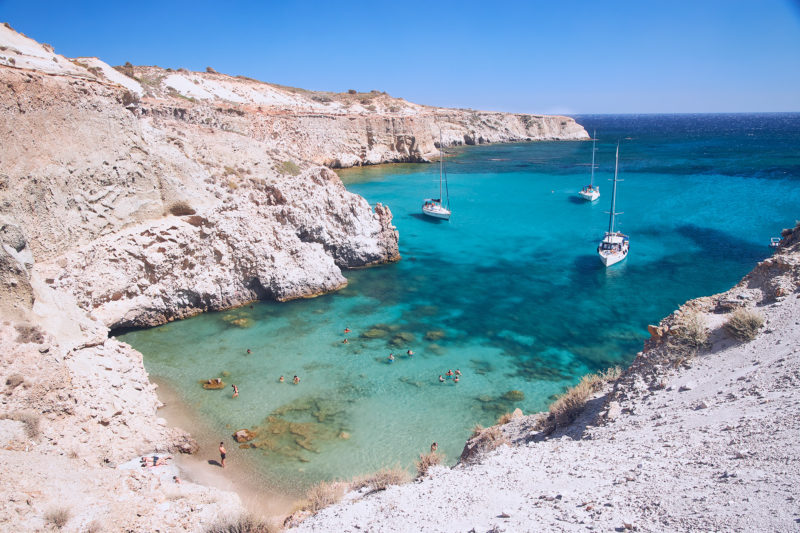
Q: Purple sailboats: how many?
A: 0